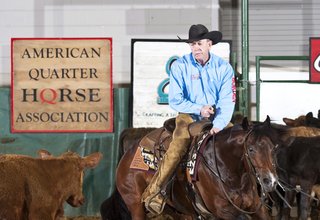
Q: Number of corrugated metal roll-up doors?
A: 1